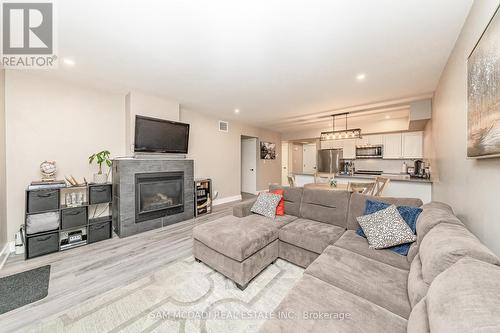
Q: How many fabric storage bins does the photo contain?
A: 5